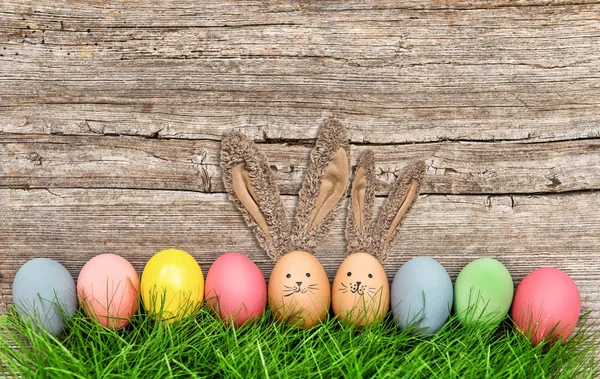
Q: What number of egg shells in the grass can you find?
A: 9